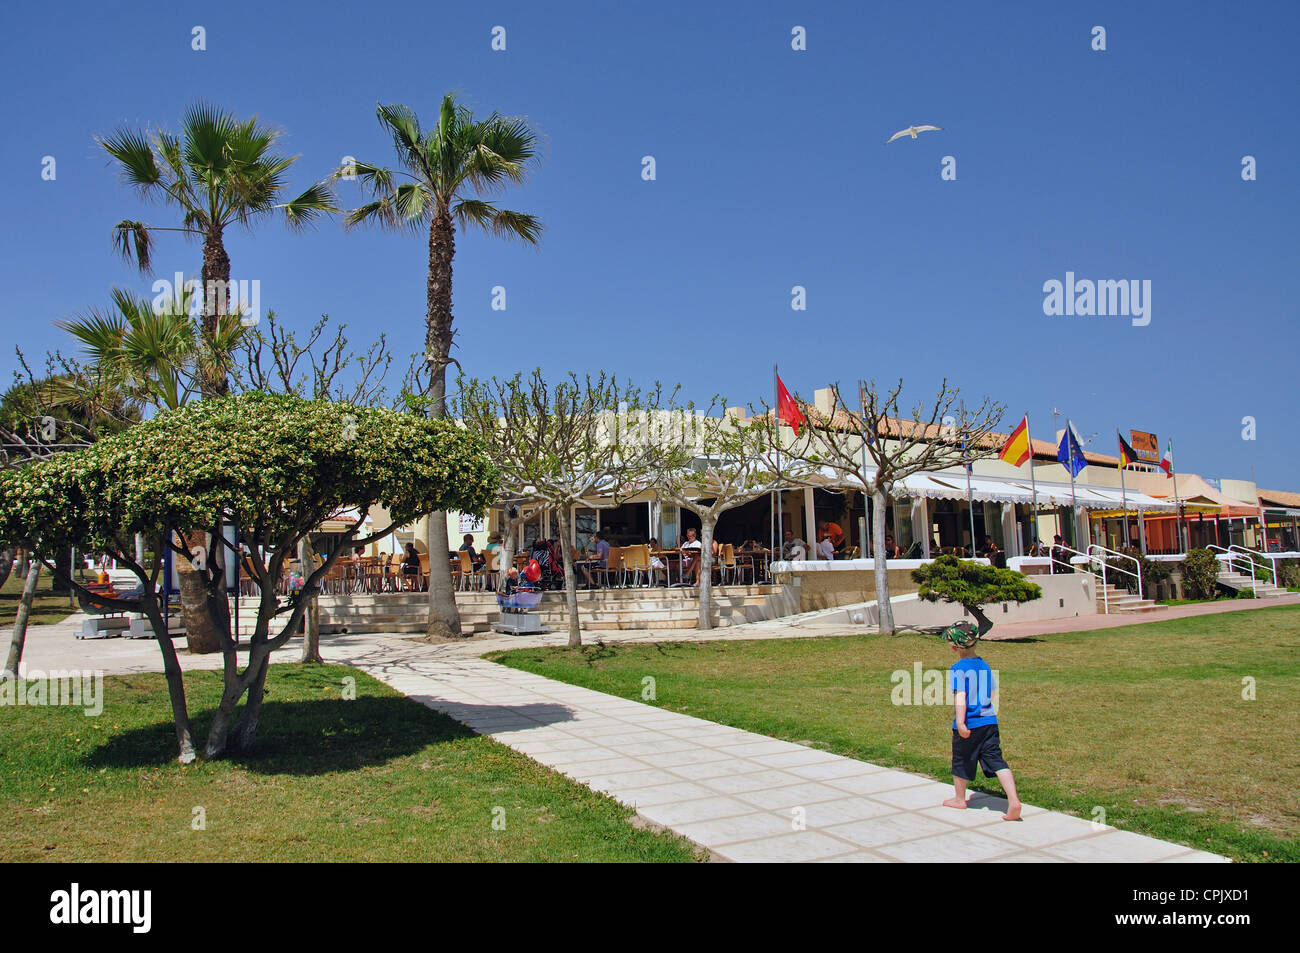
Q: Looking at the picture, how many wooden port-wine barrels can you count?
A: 0